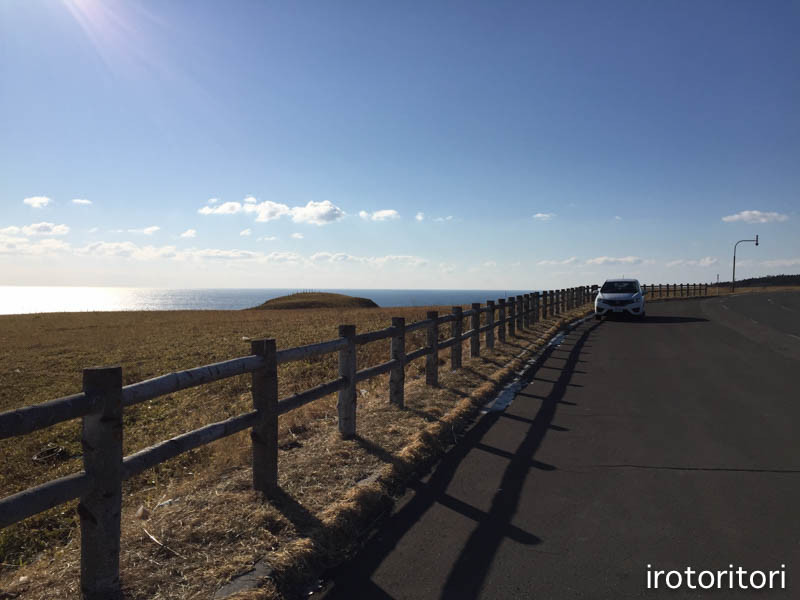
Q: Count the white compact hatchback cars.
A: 1